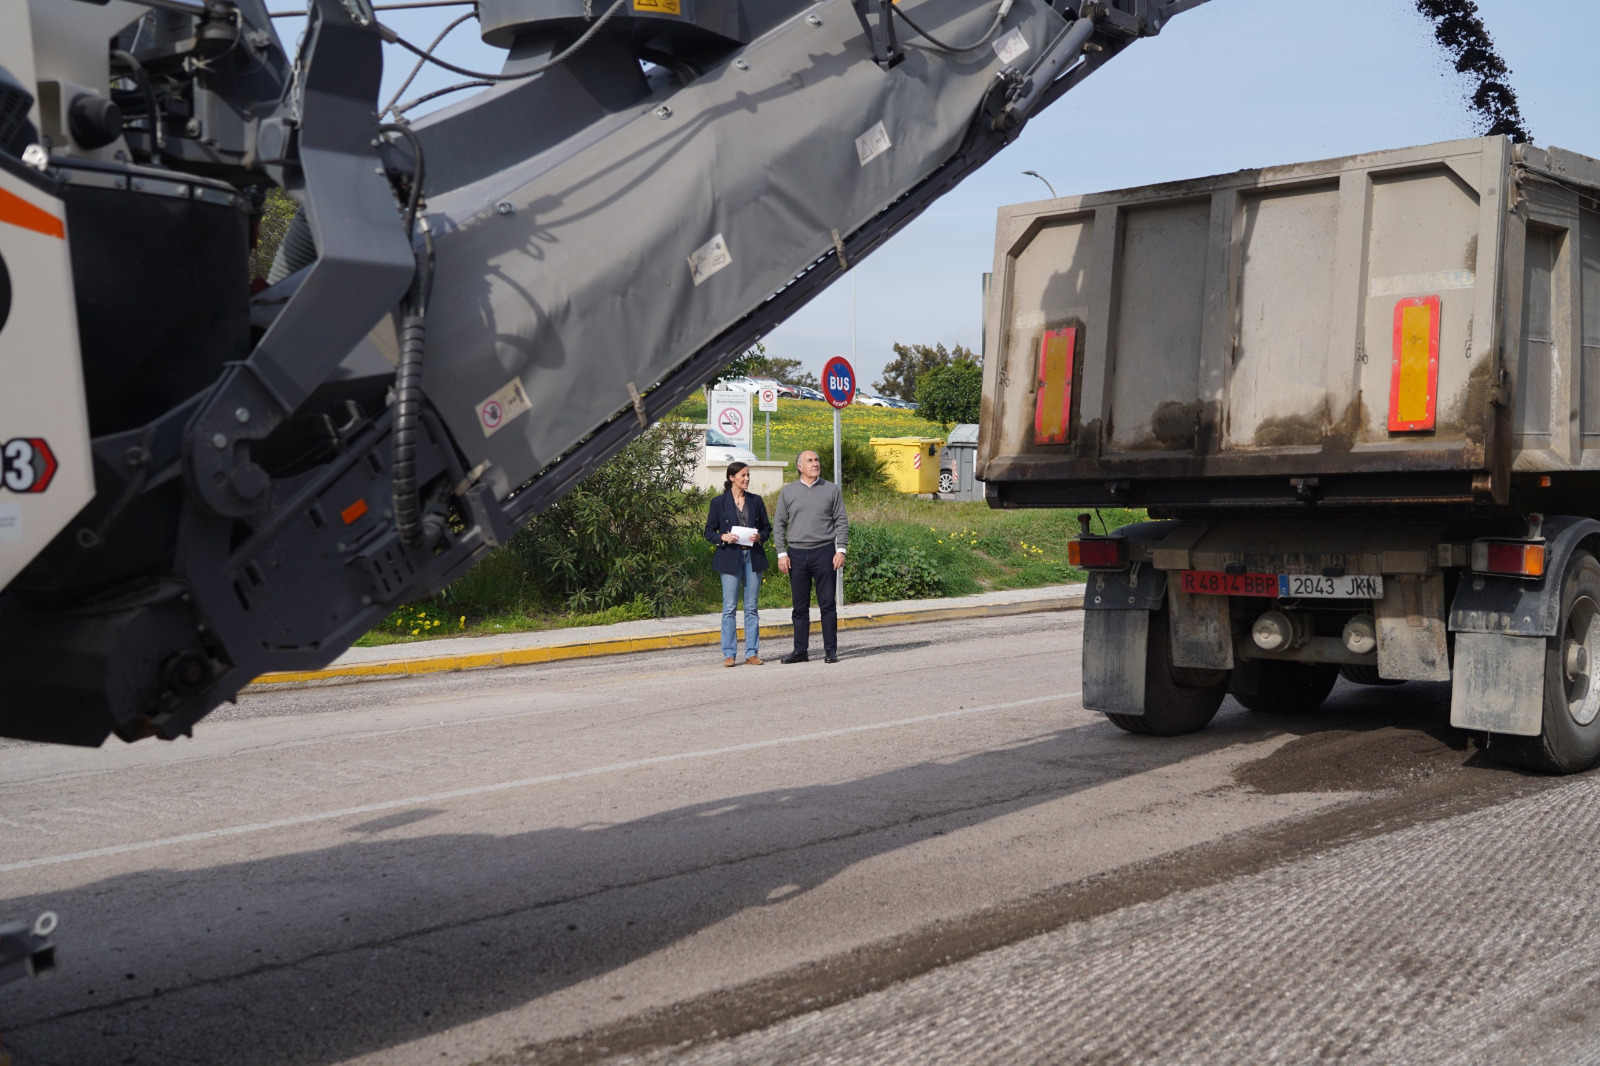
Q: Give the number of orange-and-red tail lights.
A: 2